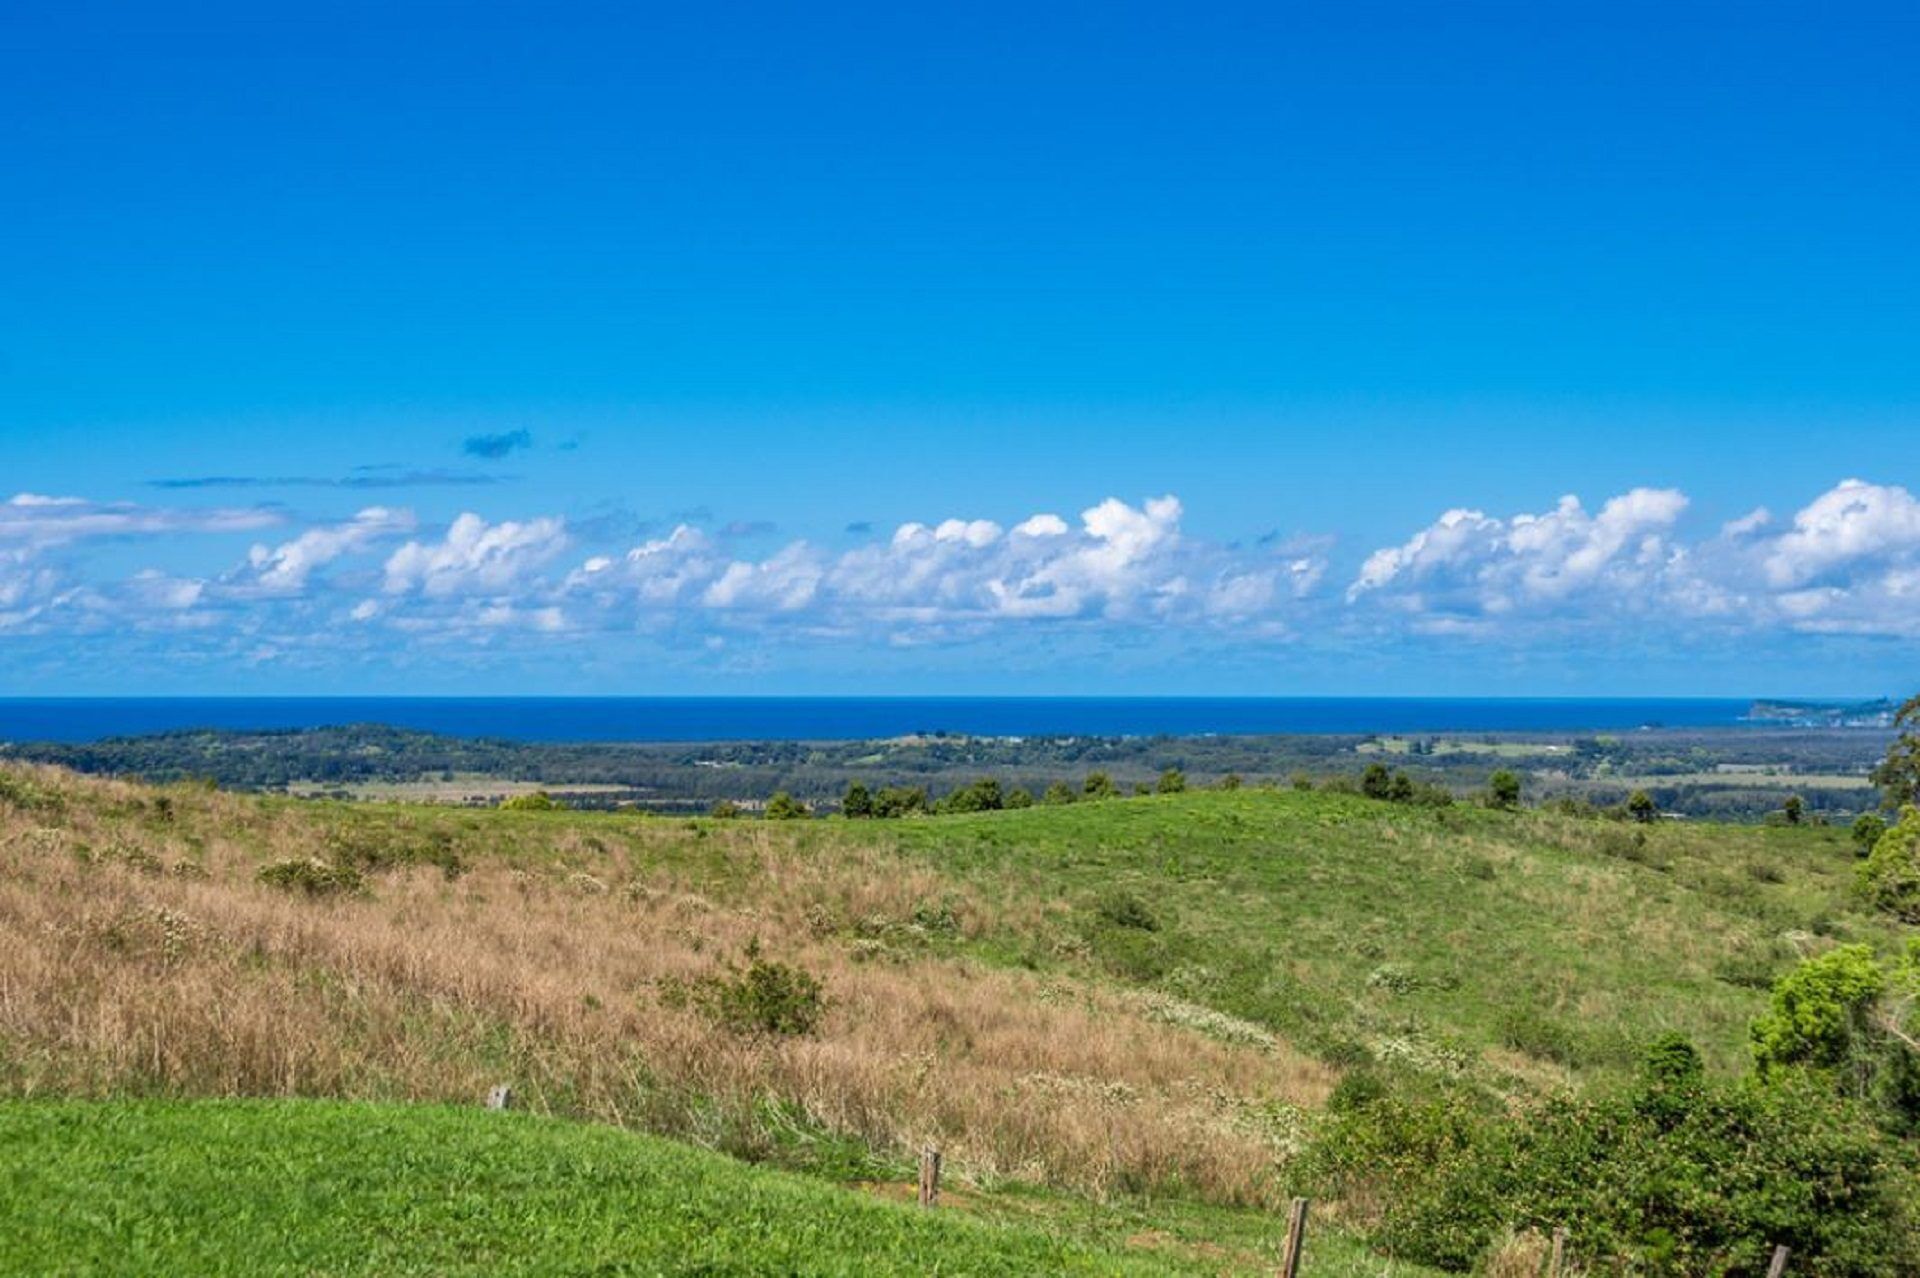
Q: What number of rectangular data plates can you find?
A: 0